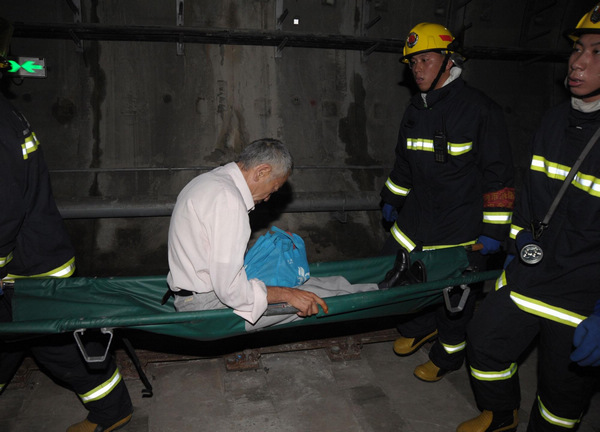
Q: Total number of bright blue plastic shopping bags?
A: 1